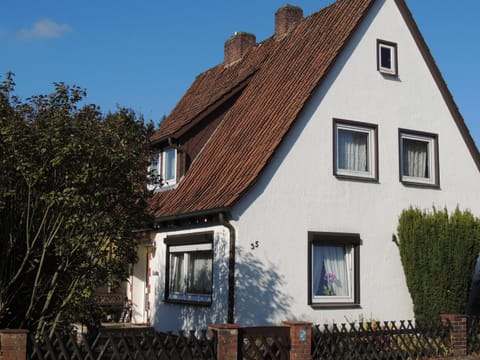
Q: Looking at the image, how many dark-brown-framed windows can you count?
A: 5